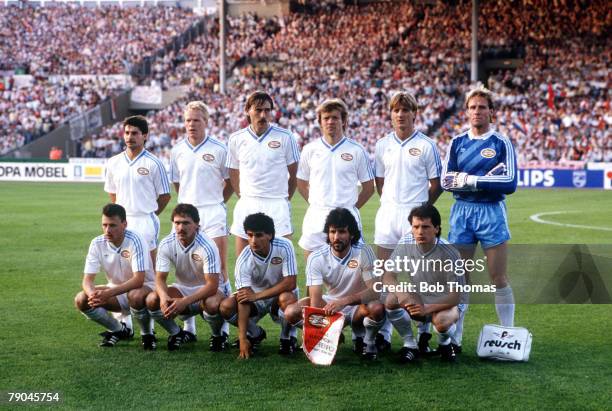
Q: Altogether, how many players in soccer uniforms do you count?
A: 11